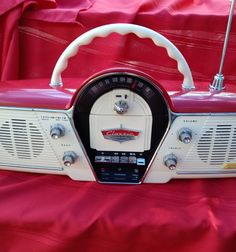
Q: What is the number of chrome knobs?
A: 5